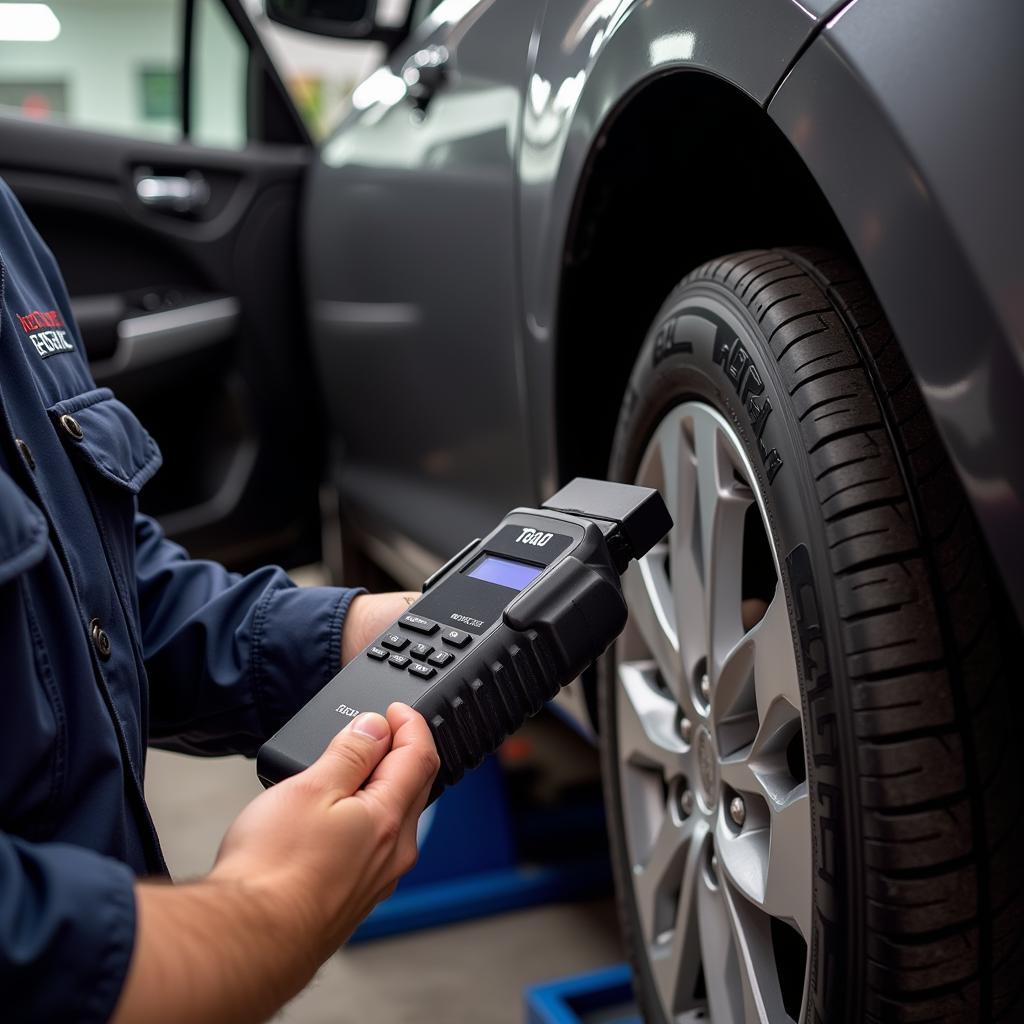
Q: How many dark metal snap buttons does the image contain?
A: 3